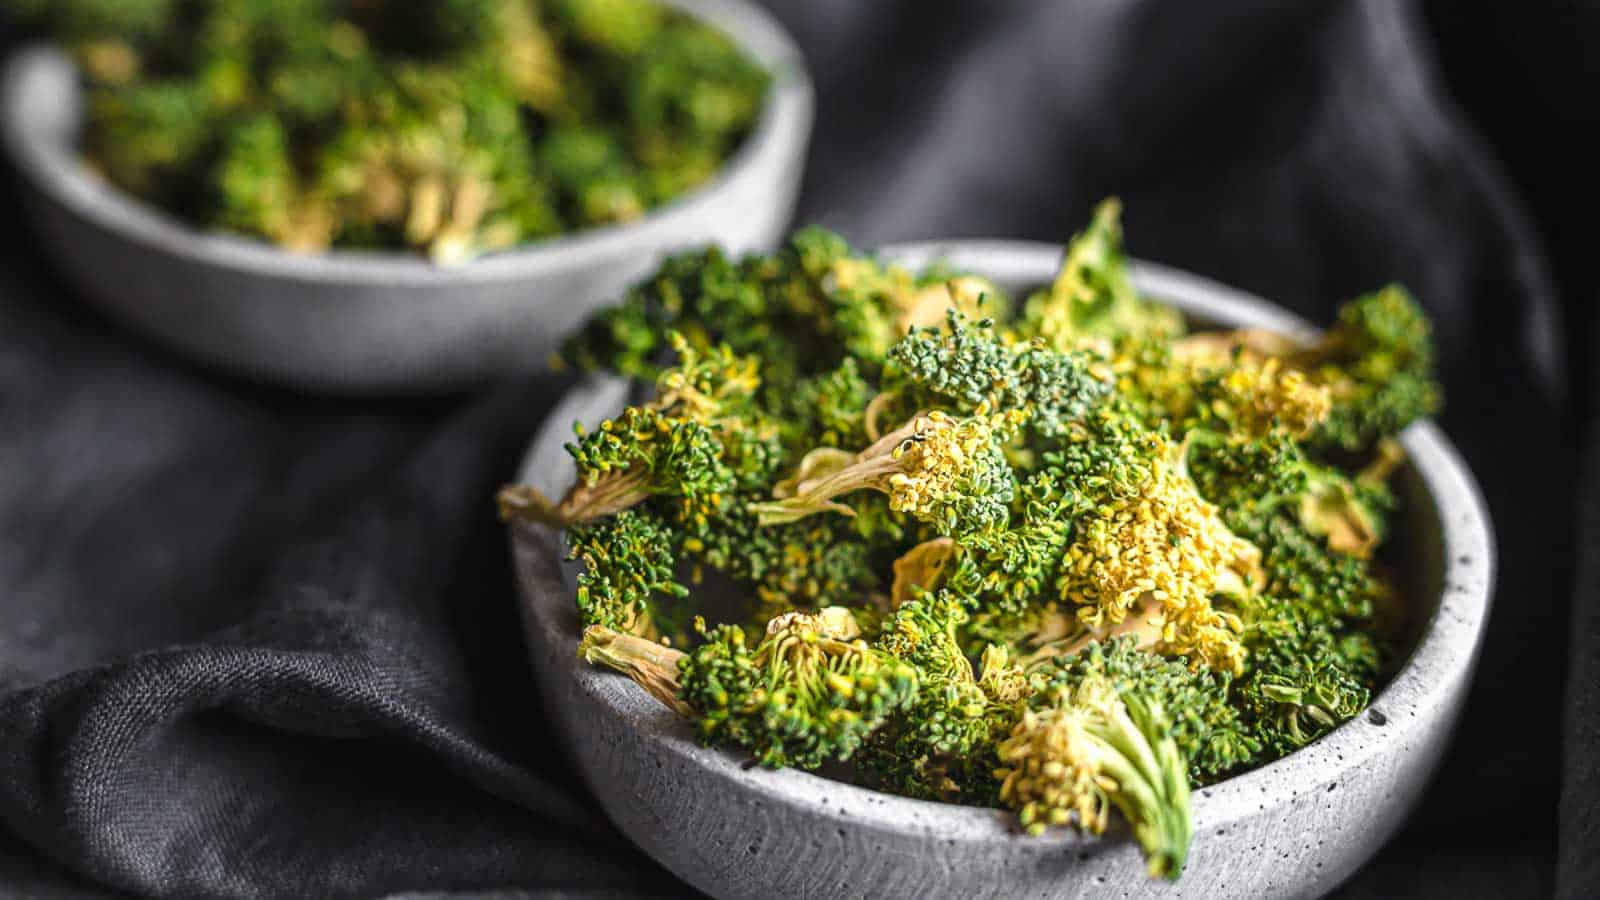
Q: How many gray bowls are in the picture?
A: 2